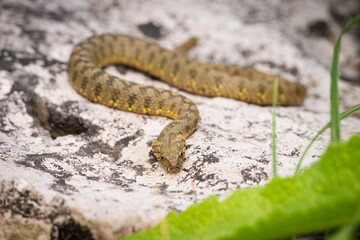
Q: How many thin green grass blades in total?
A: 3